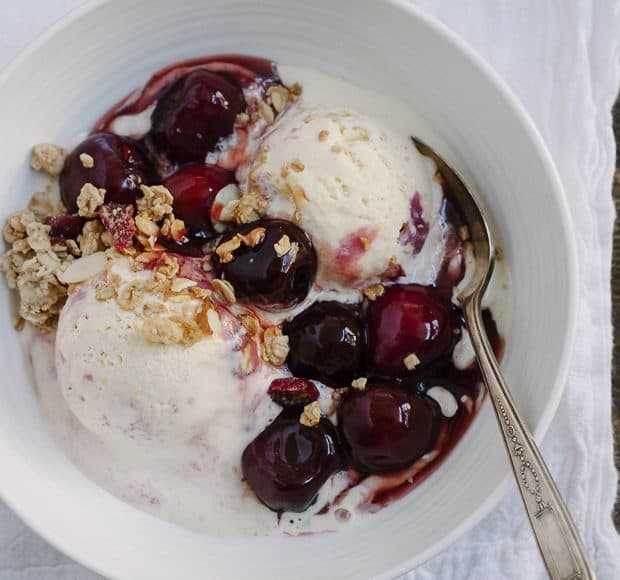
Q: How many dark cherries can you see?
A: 8